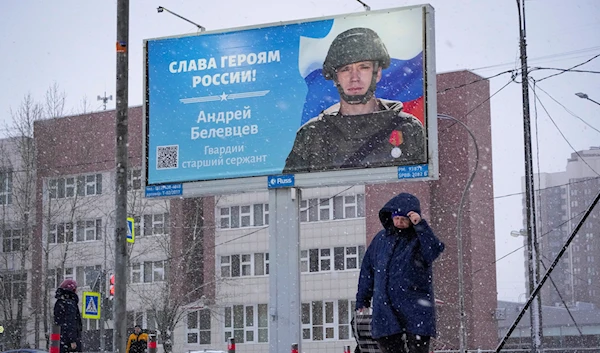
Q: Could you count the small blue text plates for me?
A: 3